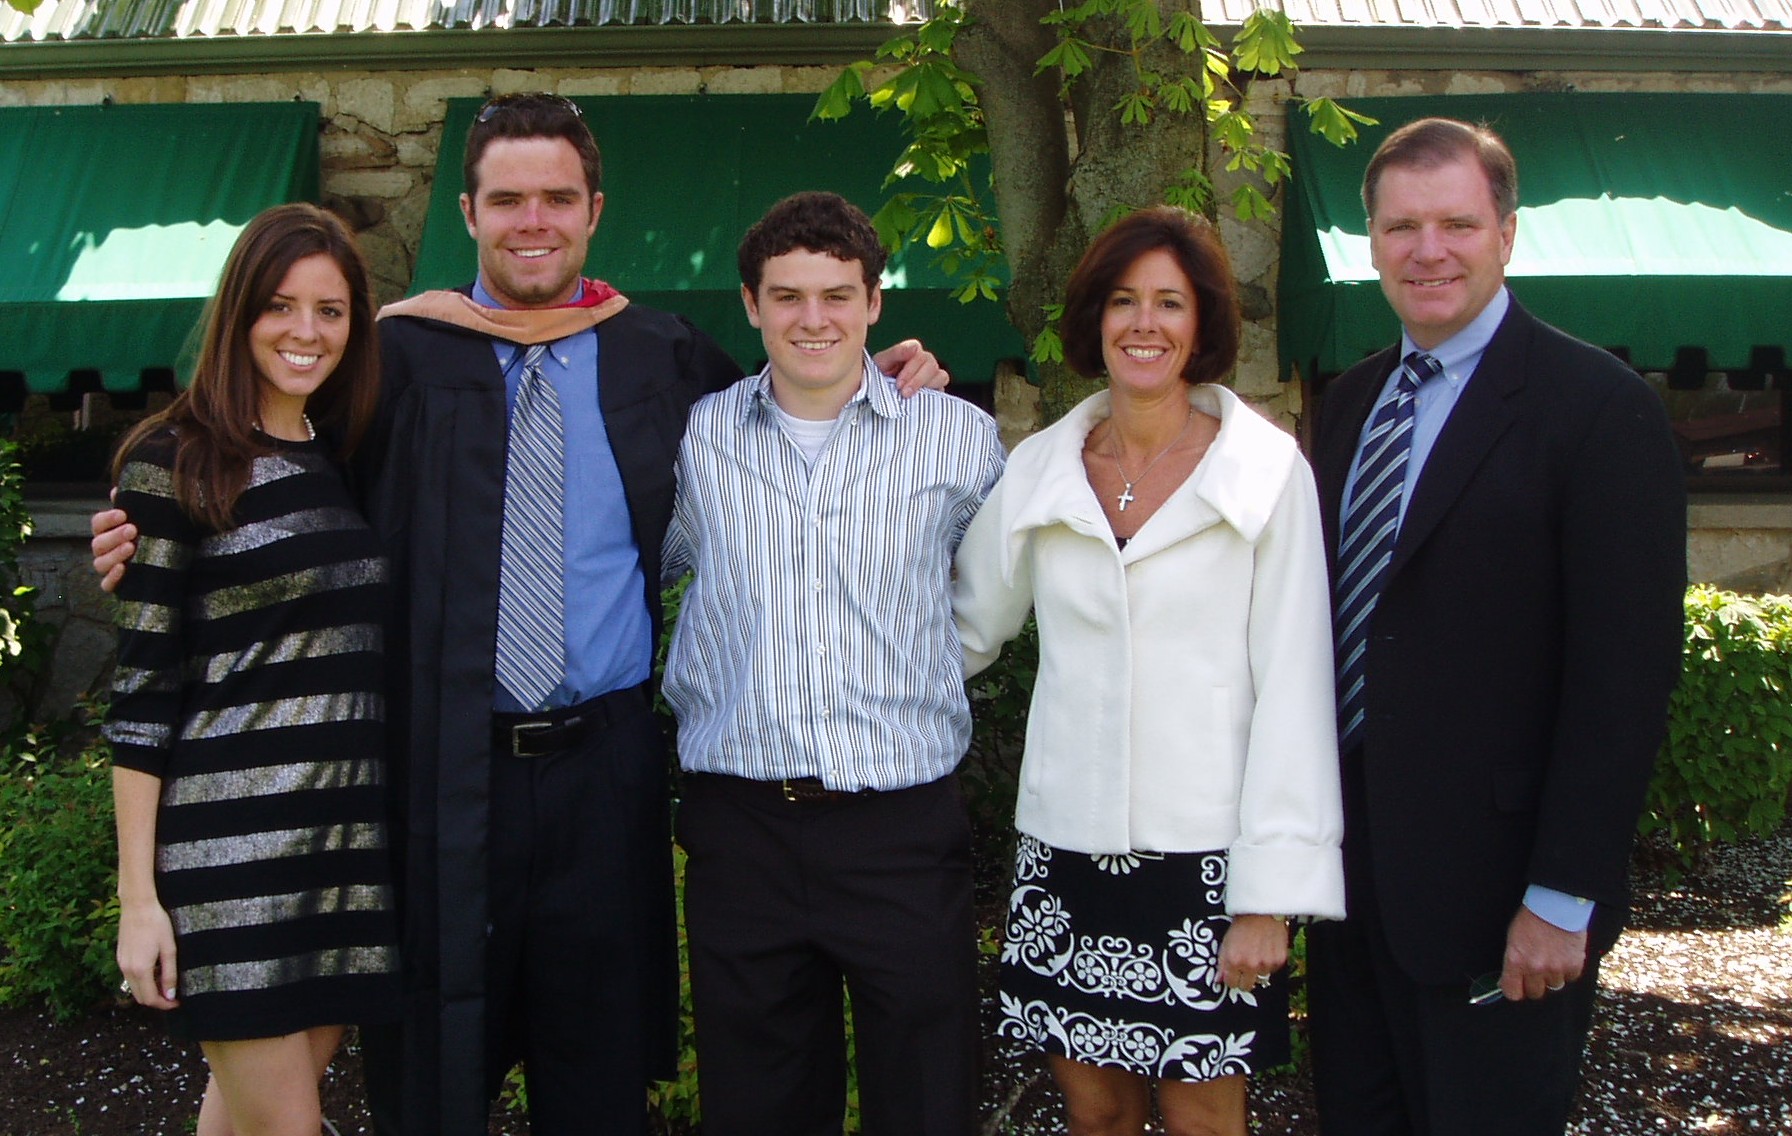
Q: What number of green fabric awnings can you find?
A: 3